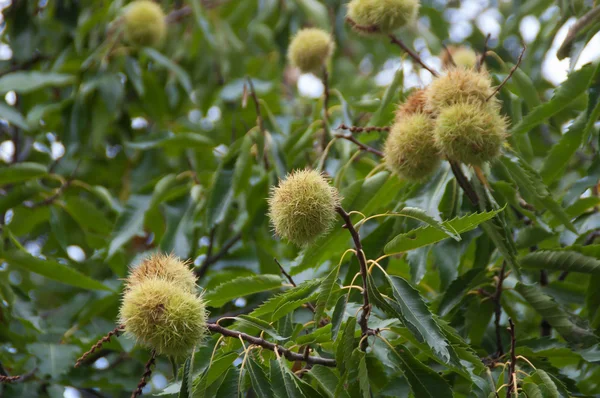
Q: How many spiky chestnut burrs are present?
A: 11